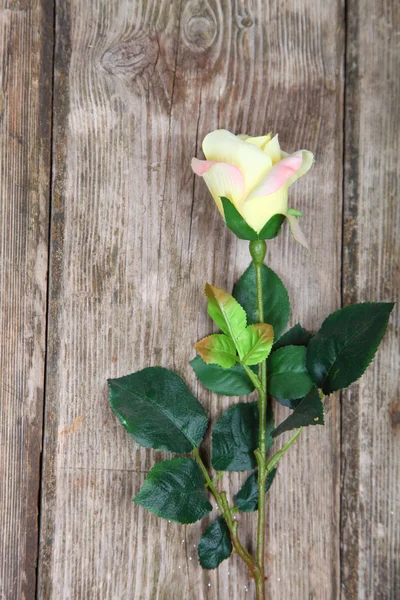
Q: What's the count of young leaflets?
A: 3